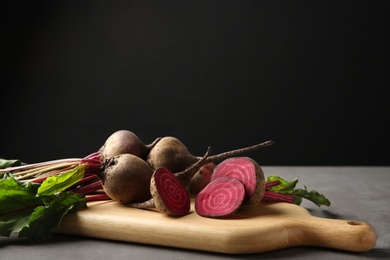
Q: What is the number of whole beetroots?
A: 3